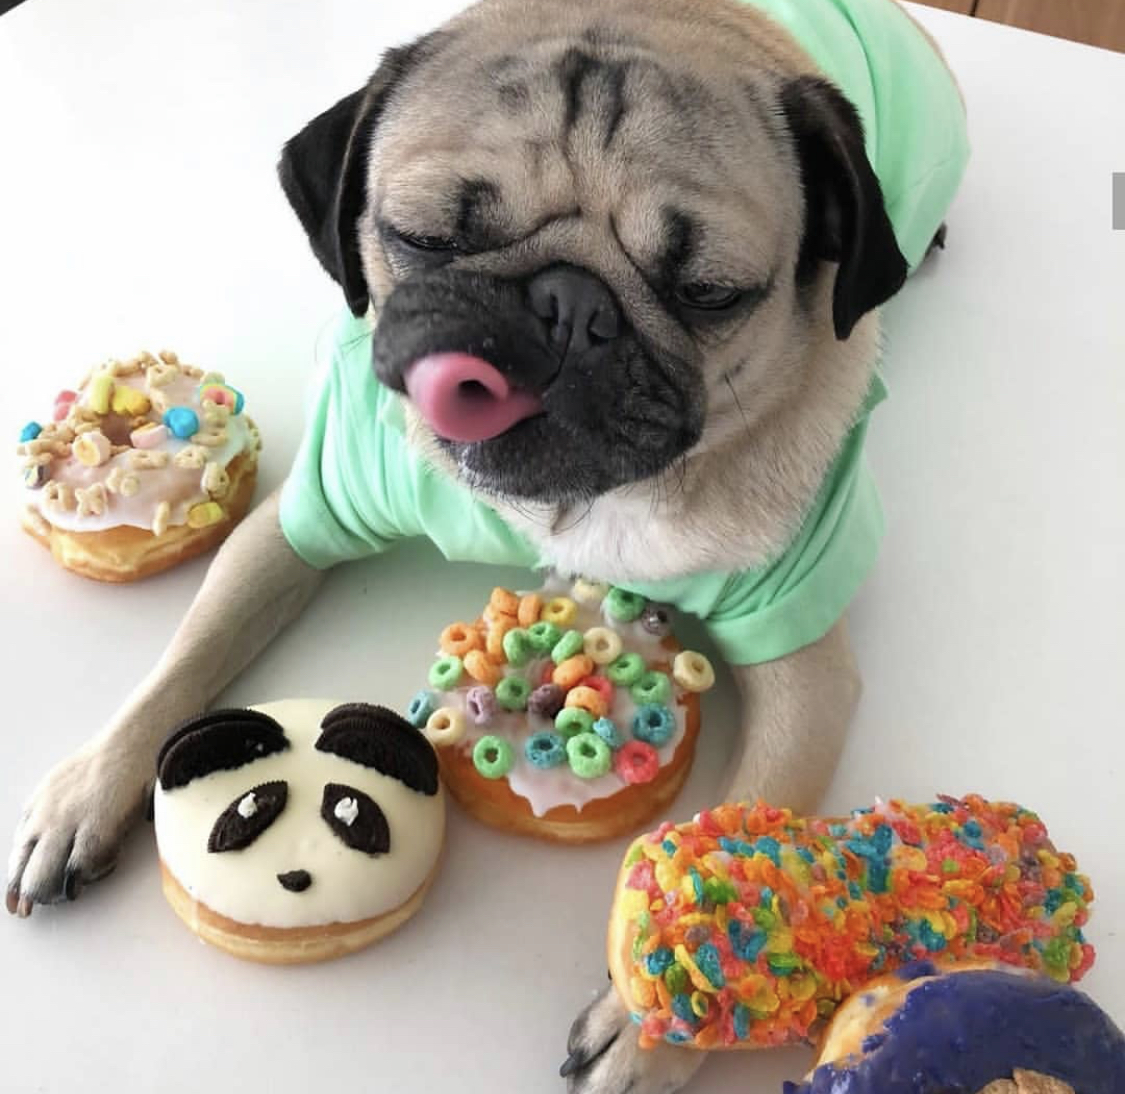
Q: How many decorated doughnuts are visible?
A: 5